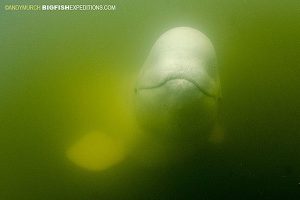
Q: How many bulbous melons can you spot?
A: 1